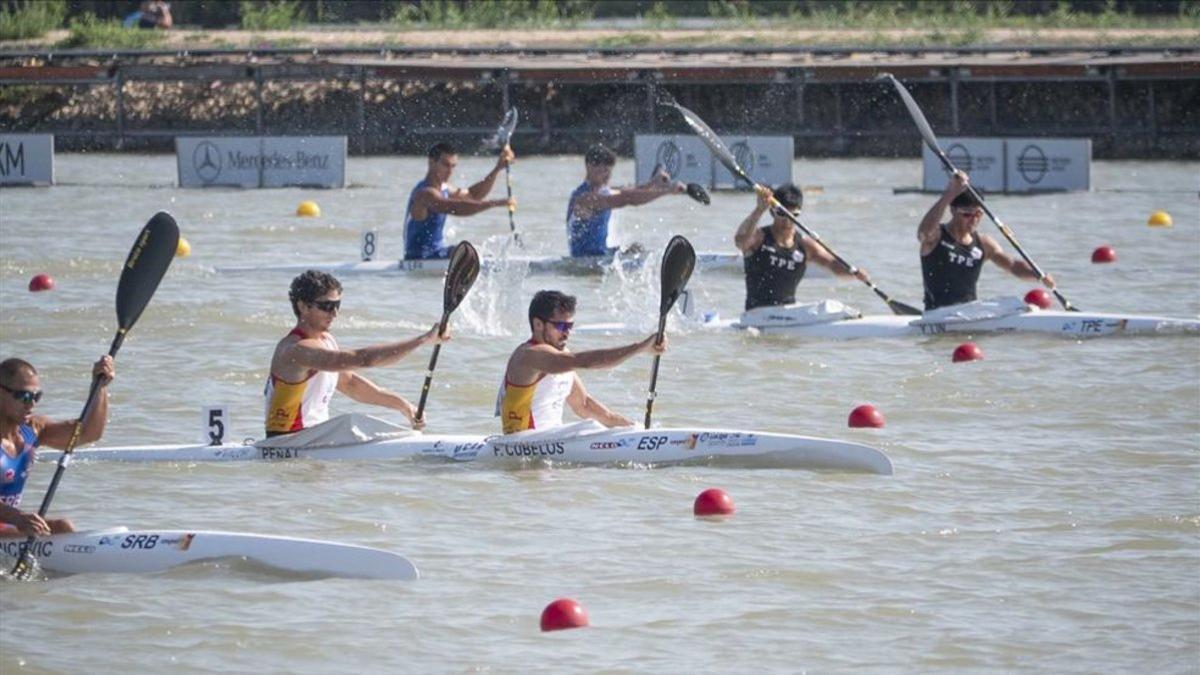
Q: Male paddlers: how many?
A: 7